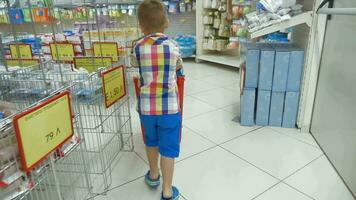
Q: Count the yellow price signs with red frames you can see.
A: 7